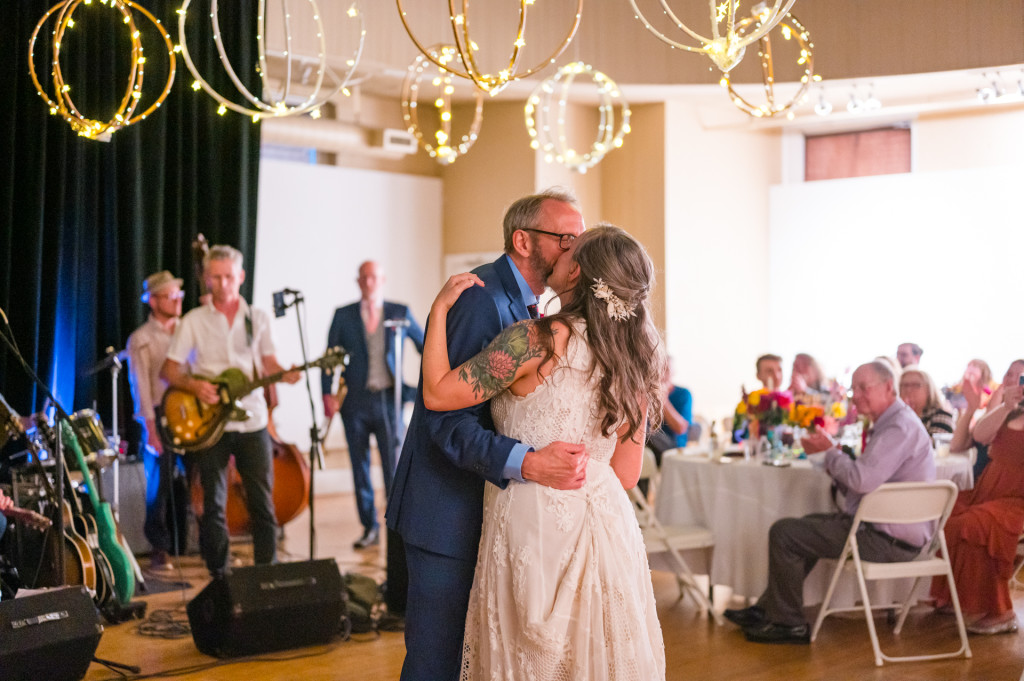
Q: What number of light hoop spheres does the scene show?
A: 7